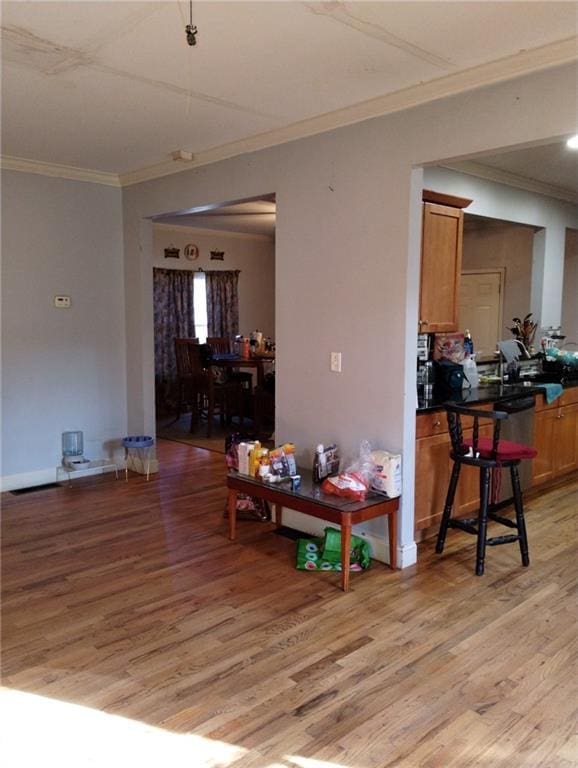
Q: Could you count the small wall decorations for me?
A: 3